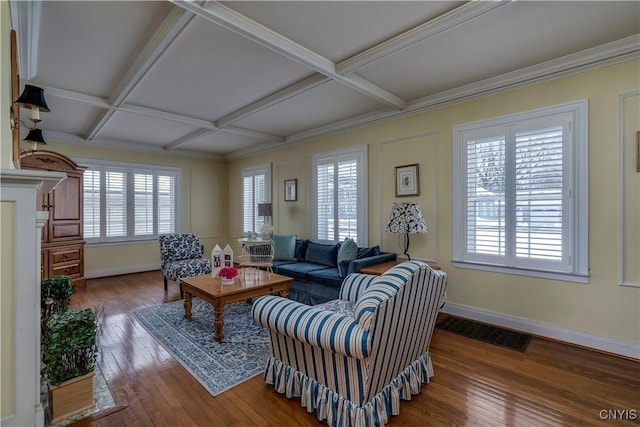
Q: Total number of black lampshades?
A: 2